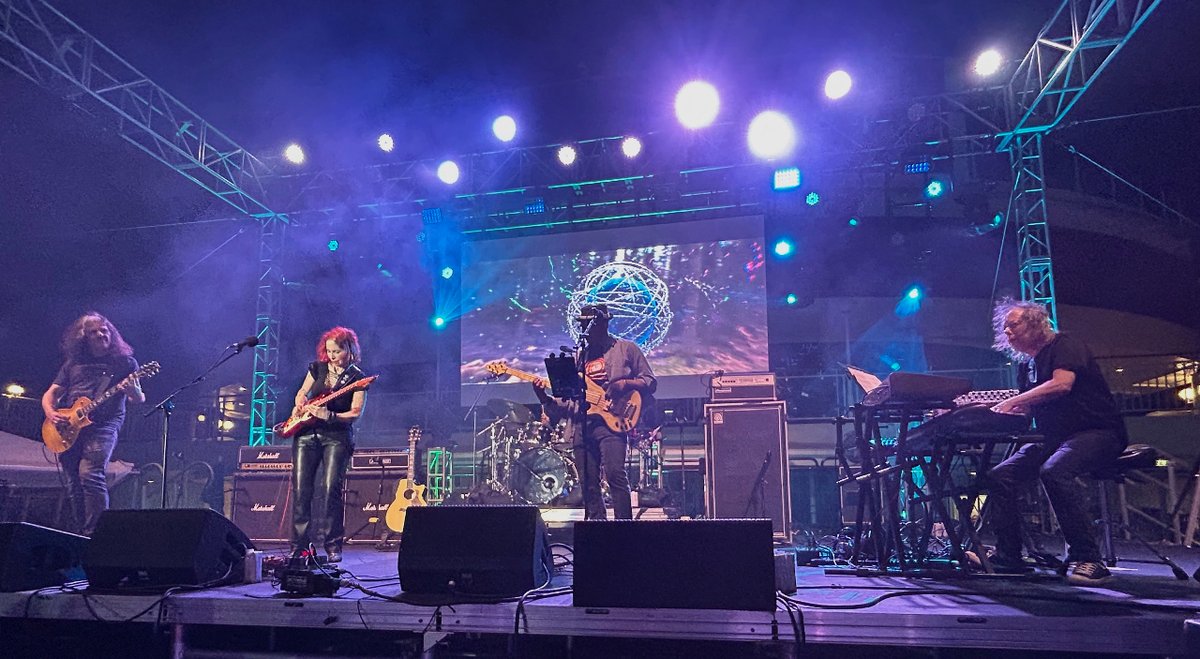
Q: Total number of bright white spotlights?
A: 10